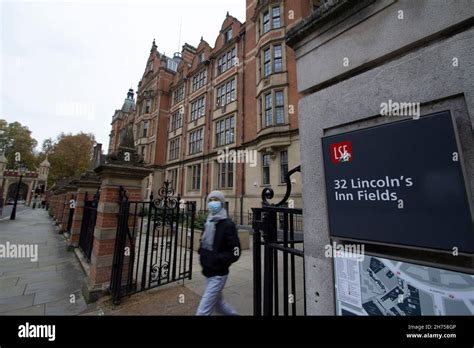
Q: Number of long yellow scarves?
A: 0